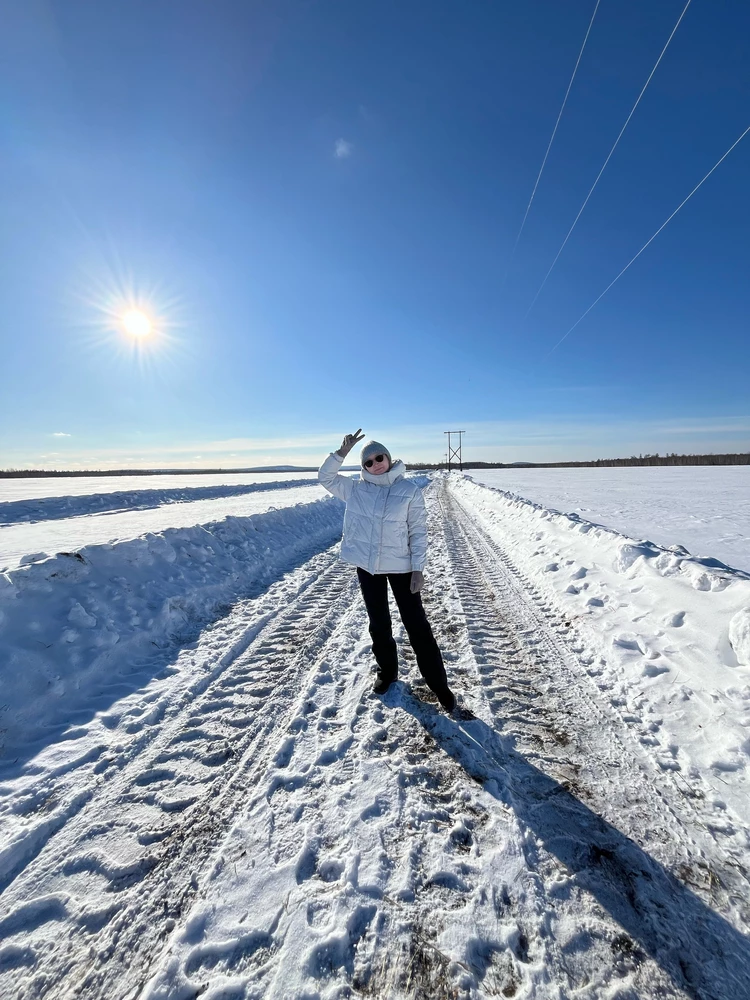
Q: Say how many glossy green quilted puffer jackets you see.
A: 0